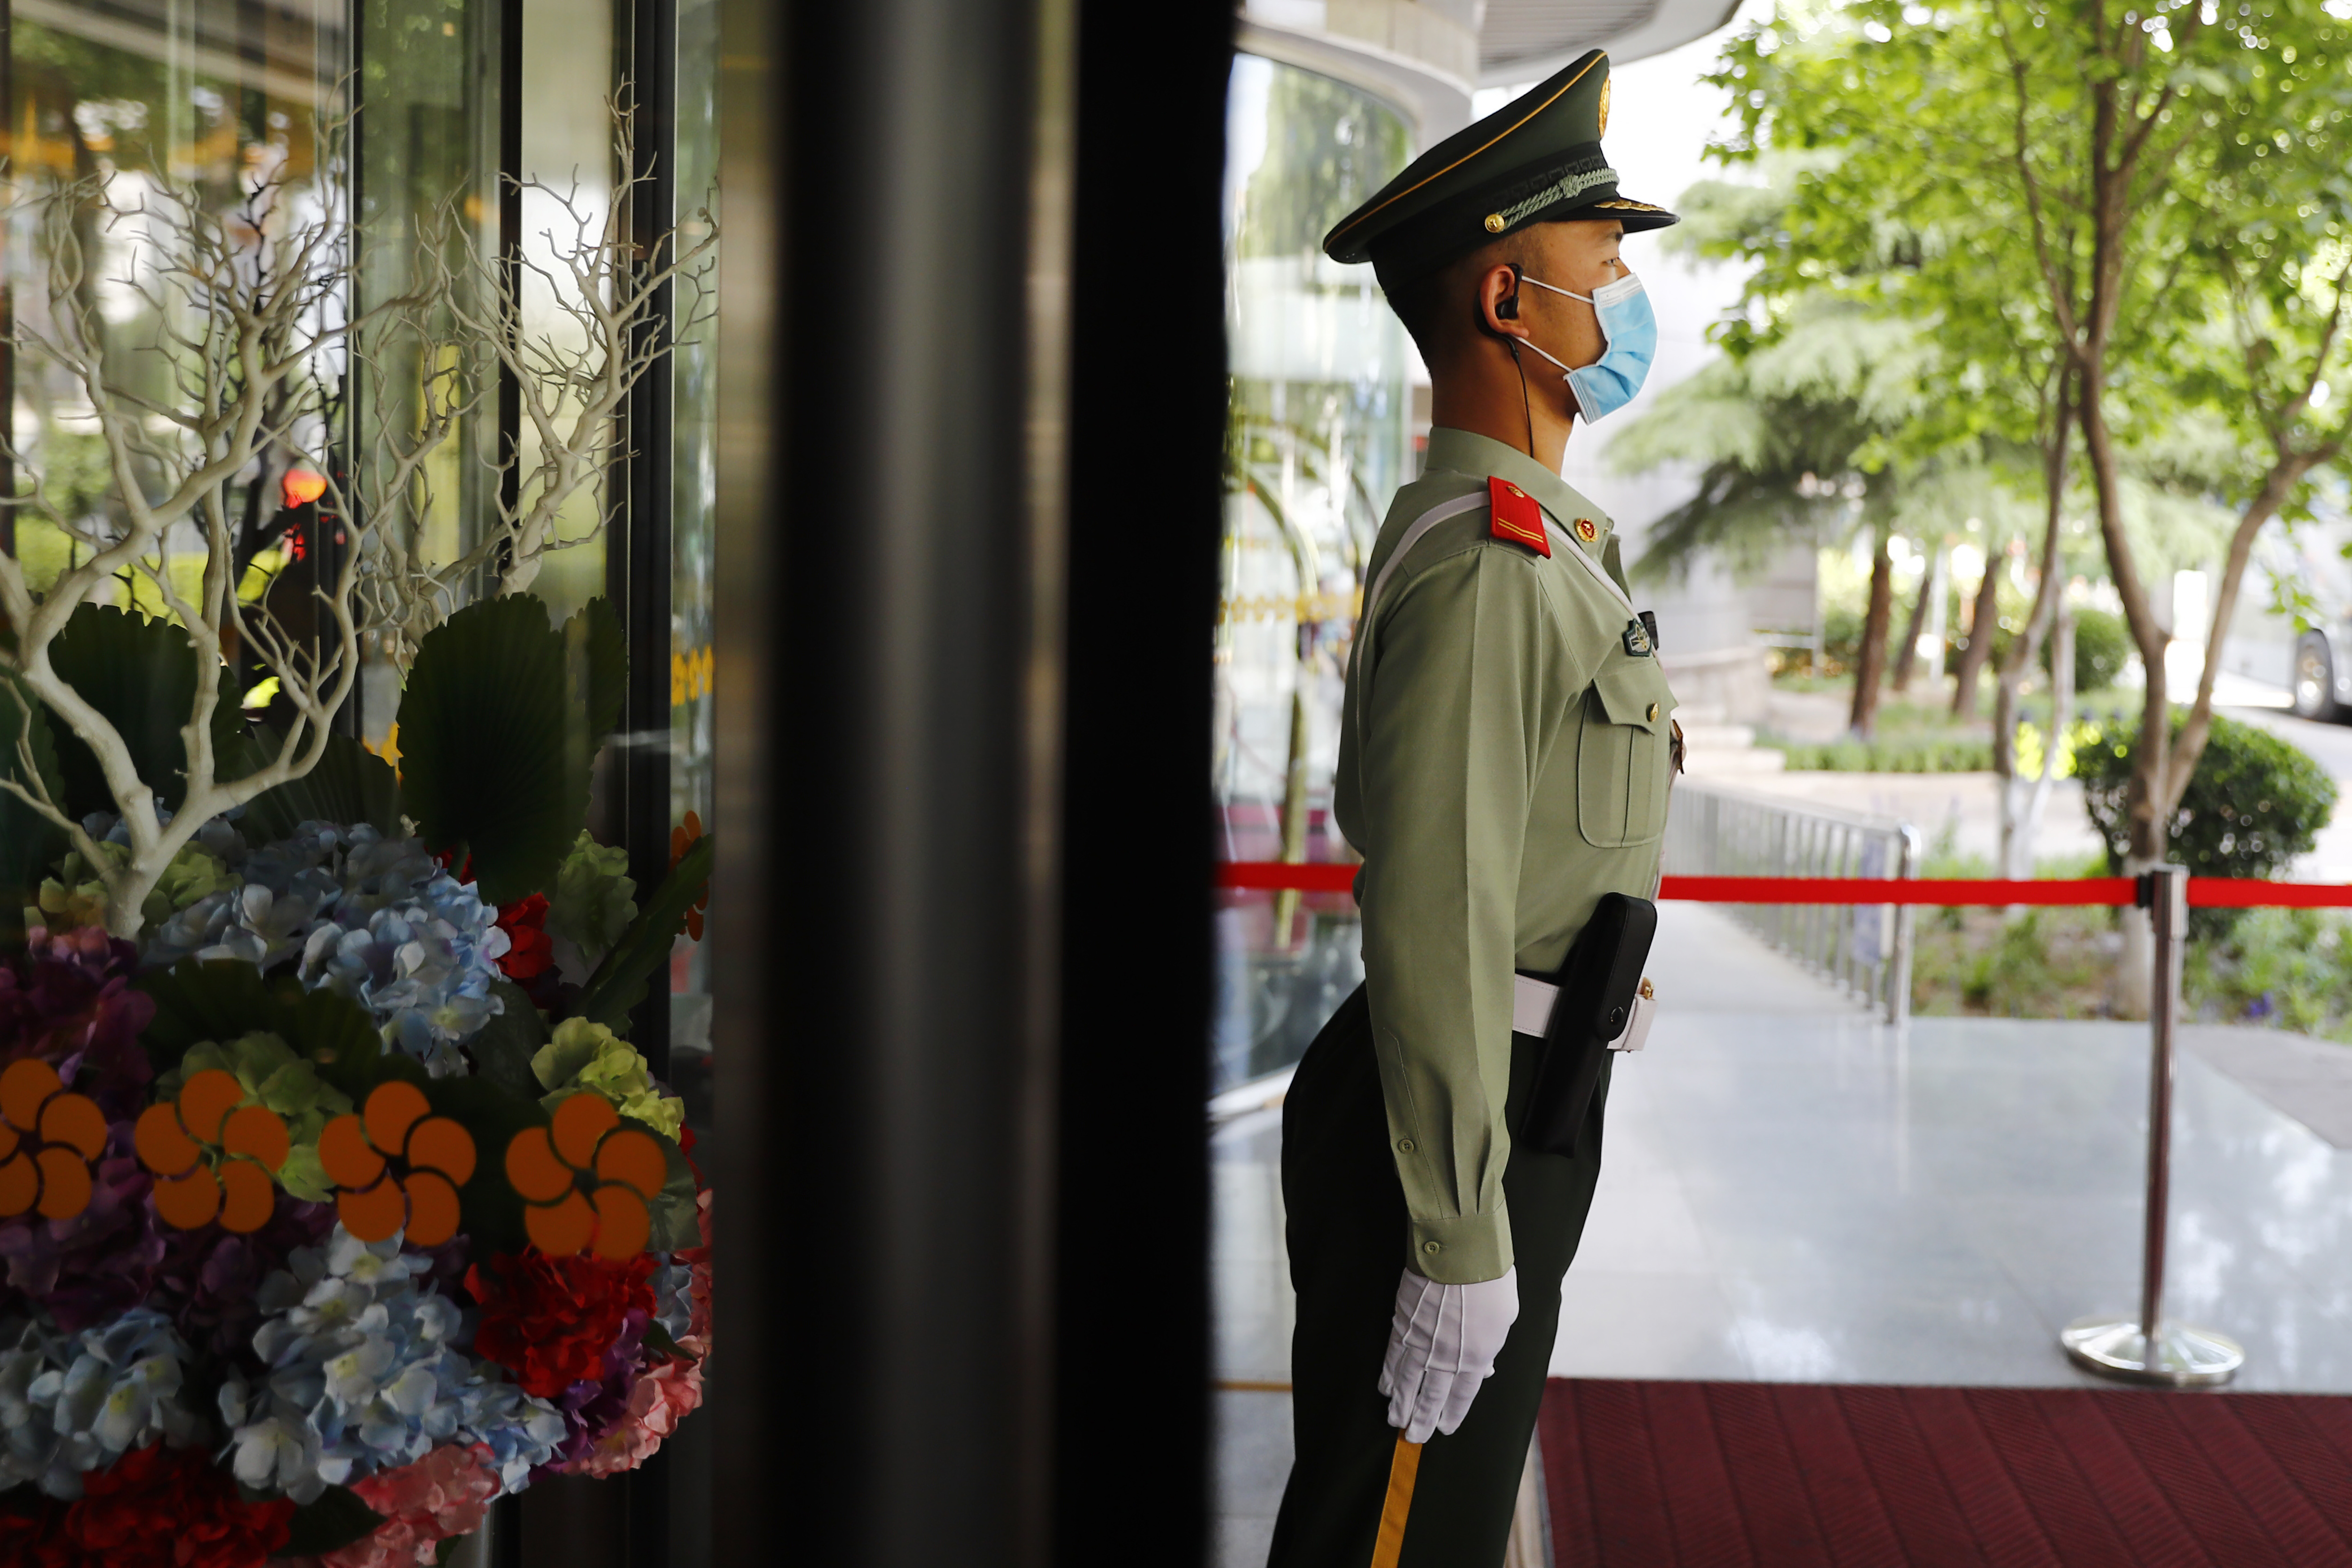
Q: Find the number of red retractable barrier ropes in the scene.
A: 2